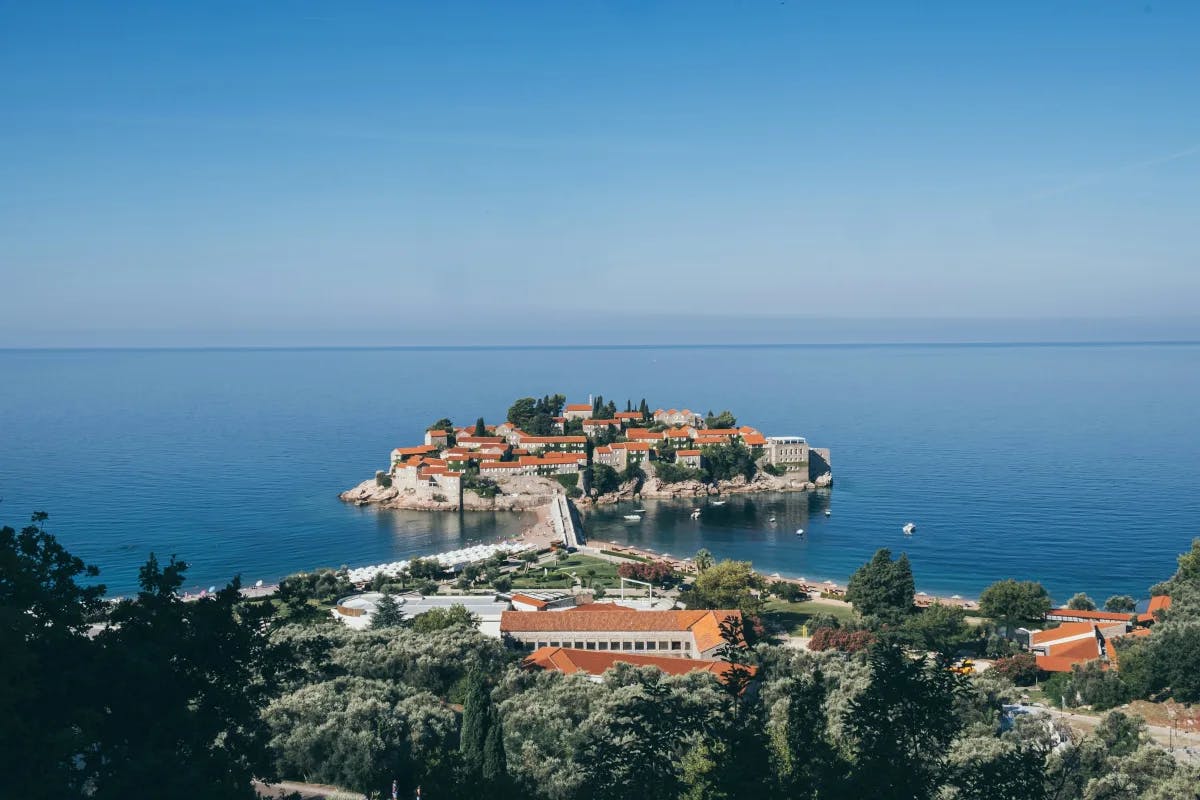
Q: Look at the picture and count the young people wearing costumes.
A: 0